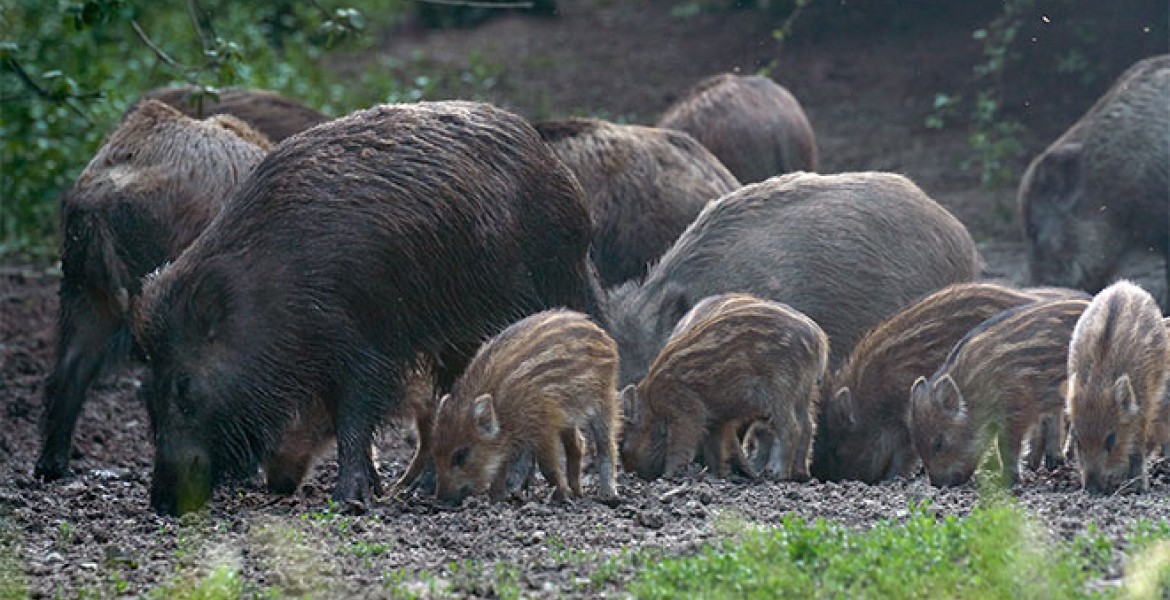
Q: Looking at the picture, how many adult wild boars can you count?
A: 7